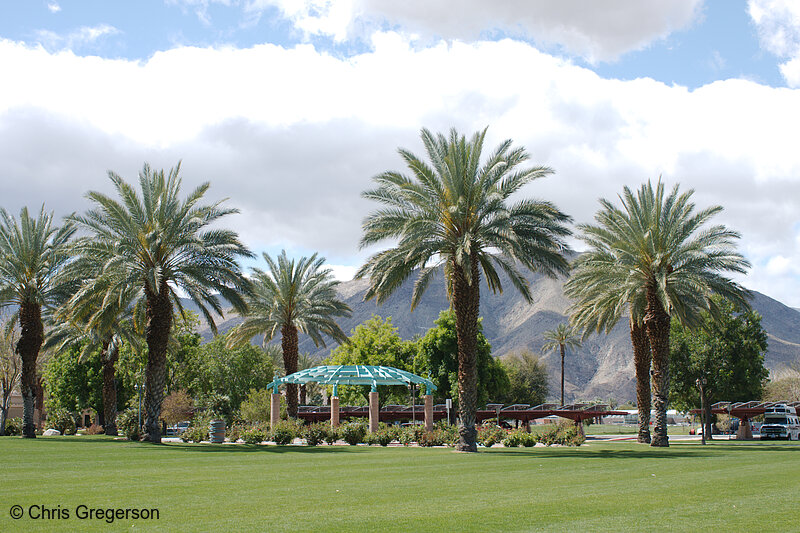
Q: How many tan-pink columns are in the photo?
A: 4